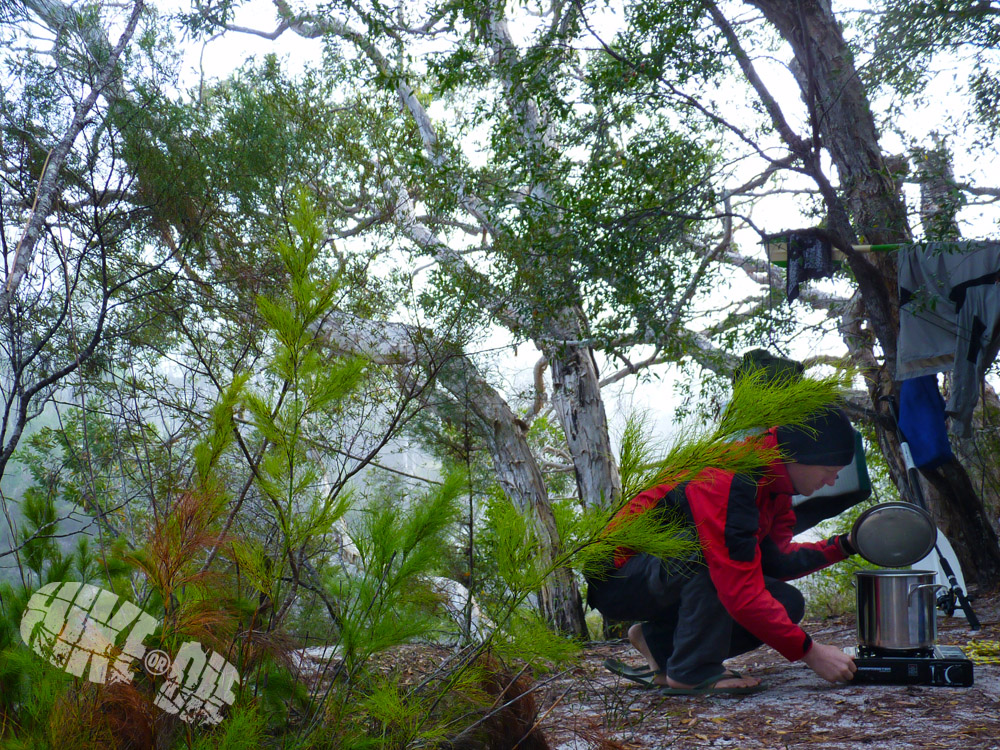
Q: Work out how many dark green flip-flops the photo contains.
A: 2